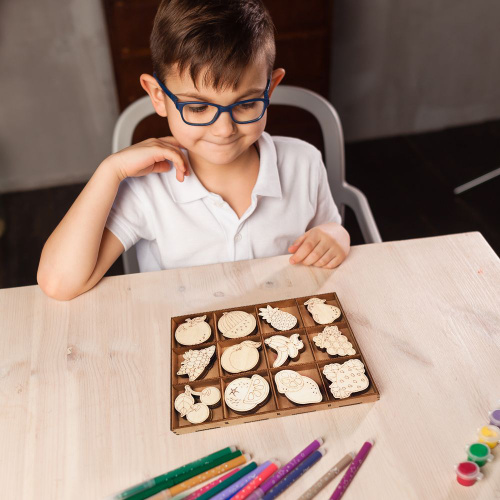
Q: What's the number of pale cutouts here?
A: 12